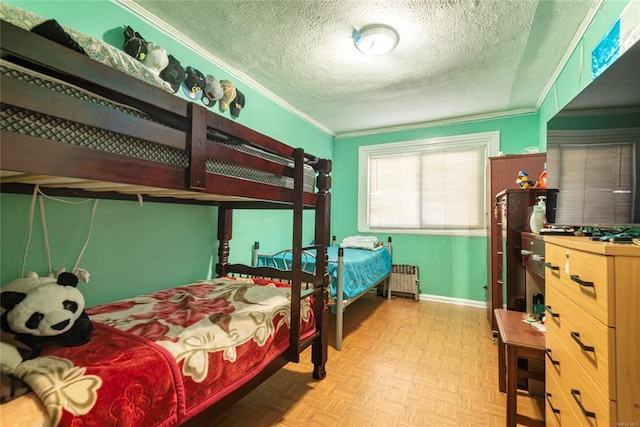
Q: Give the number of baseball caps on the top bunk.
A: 7